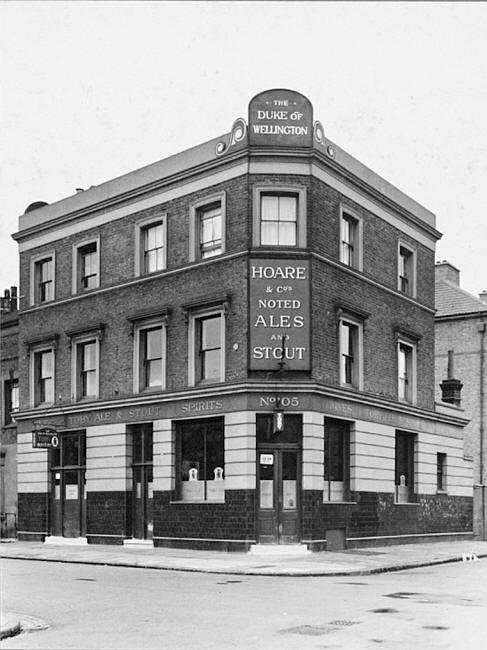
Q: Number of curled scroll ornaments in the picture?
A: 2